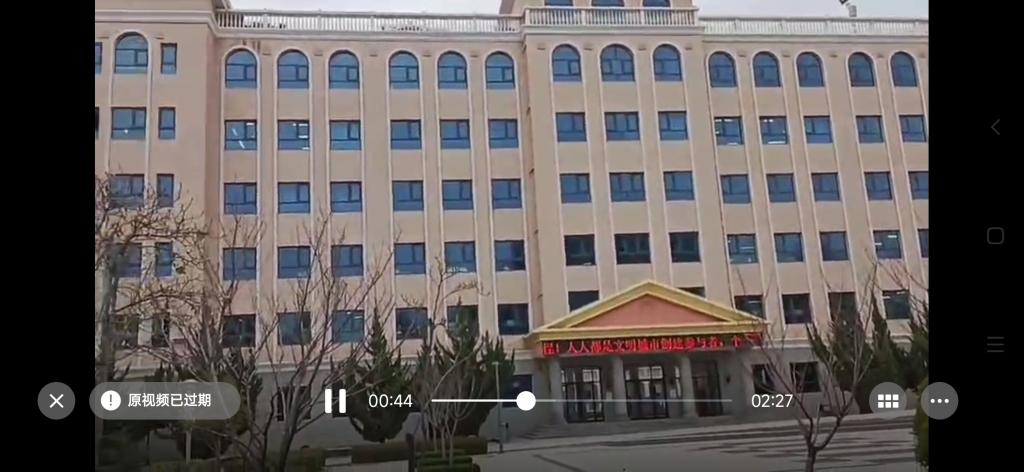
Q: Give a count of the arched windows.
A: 15